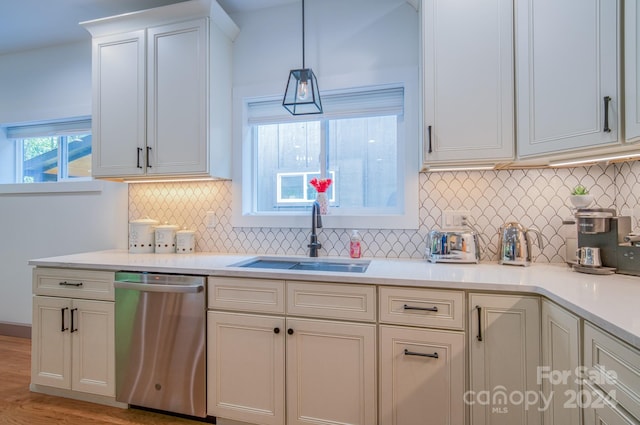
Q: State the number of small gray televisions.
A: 0